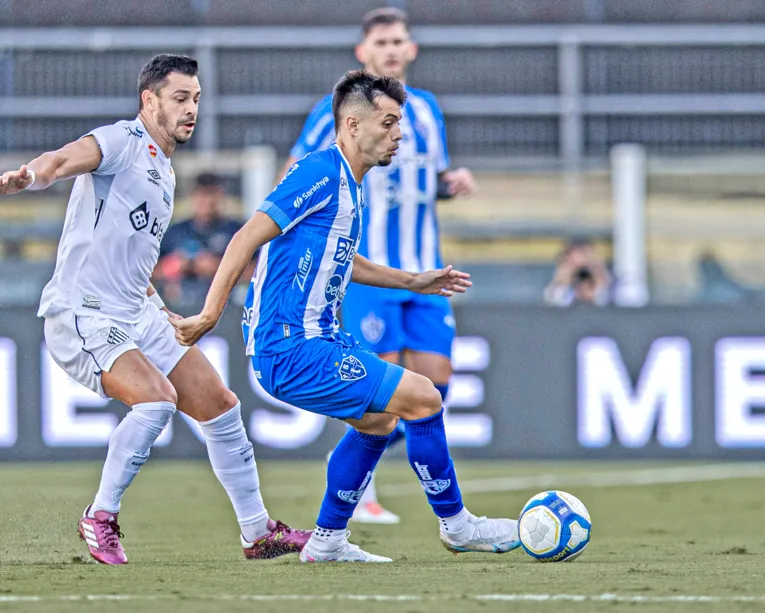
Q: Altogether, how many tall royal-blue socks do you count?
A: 2